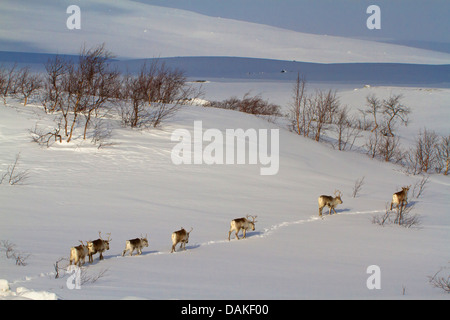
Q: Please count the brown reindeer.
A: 7